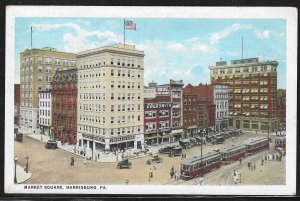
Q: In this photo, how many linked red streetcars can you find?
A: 3